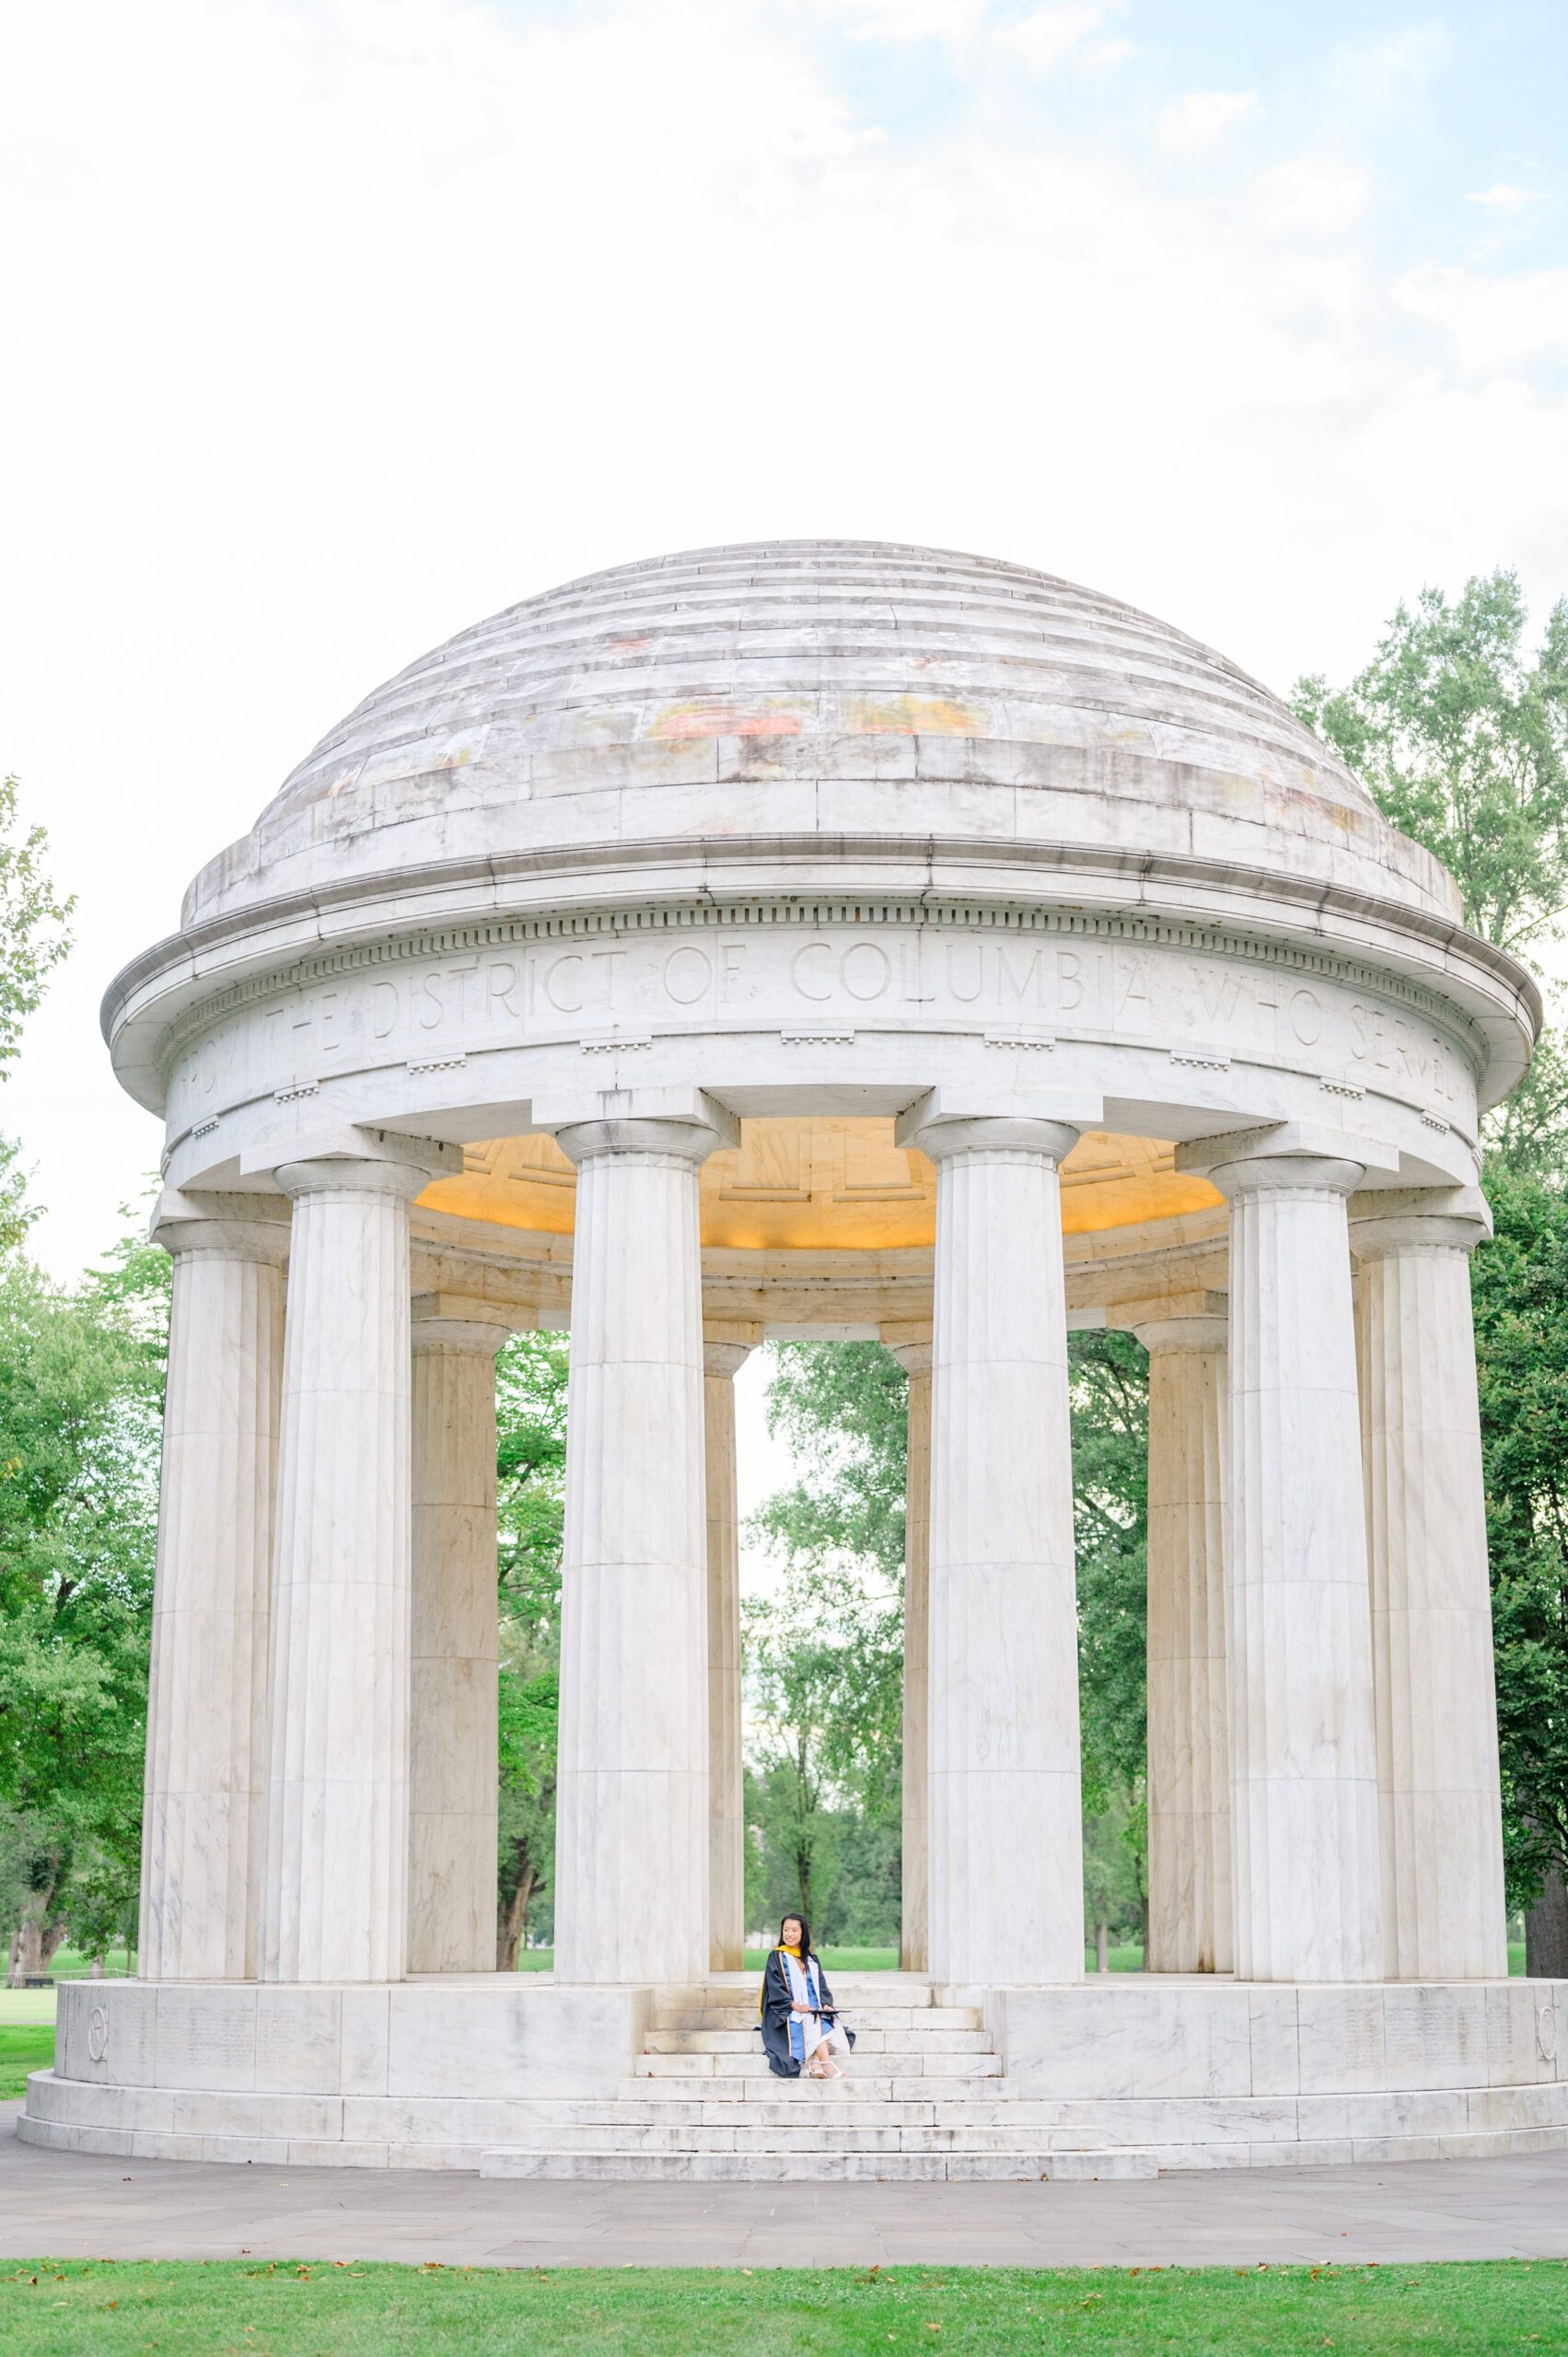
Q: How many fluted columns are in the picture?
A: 10